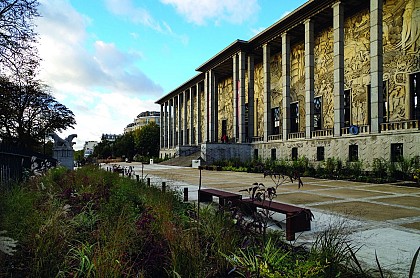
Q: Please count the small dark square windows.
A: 6